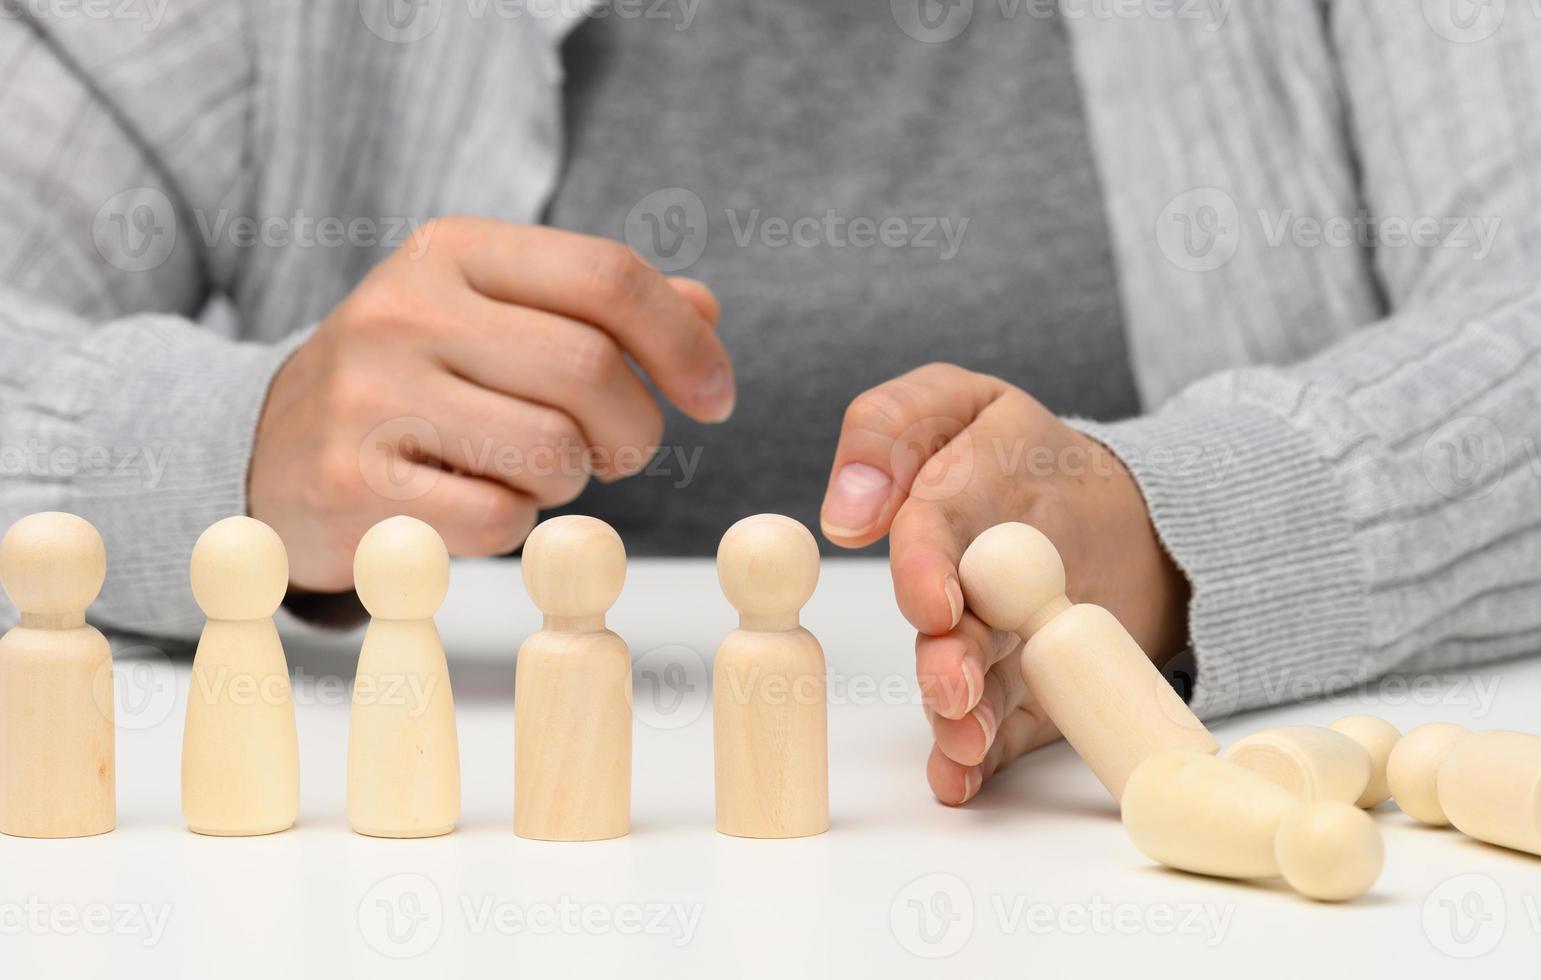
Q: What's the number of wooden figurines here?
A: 9